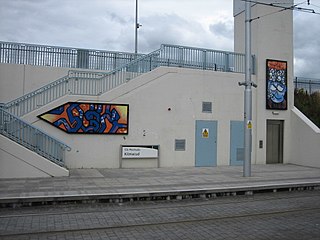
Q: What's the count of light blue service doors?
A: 2